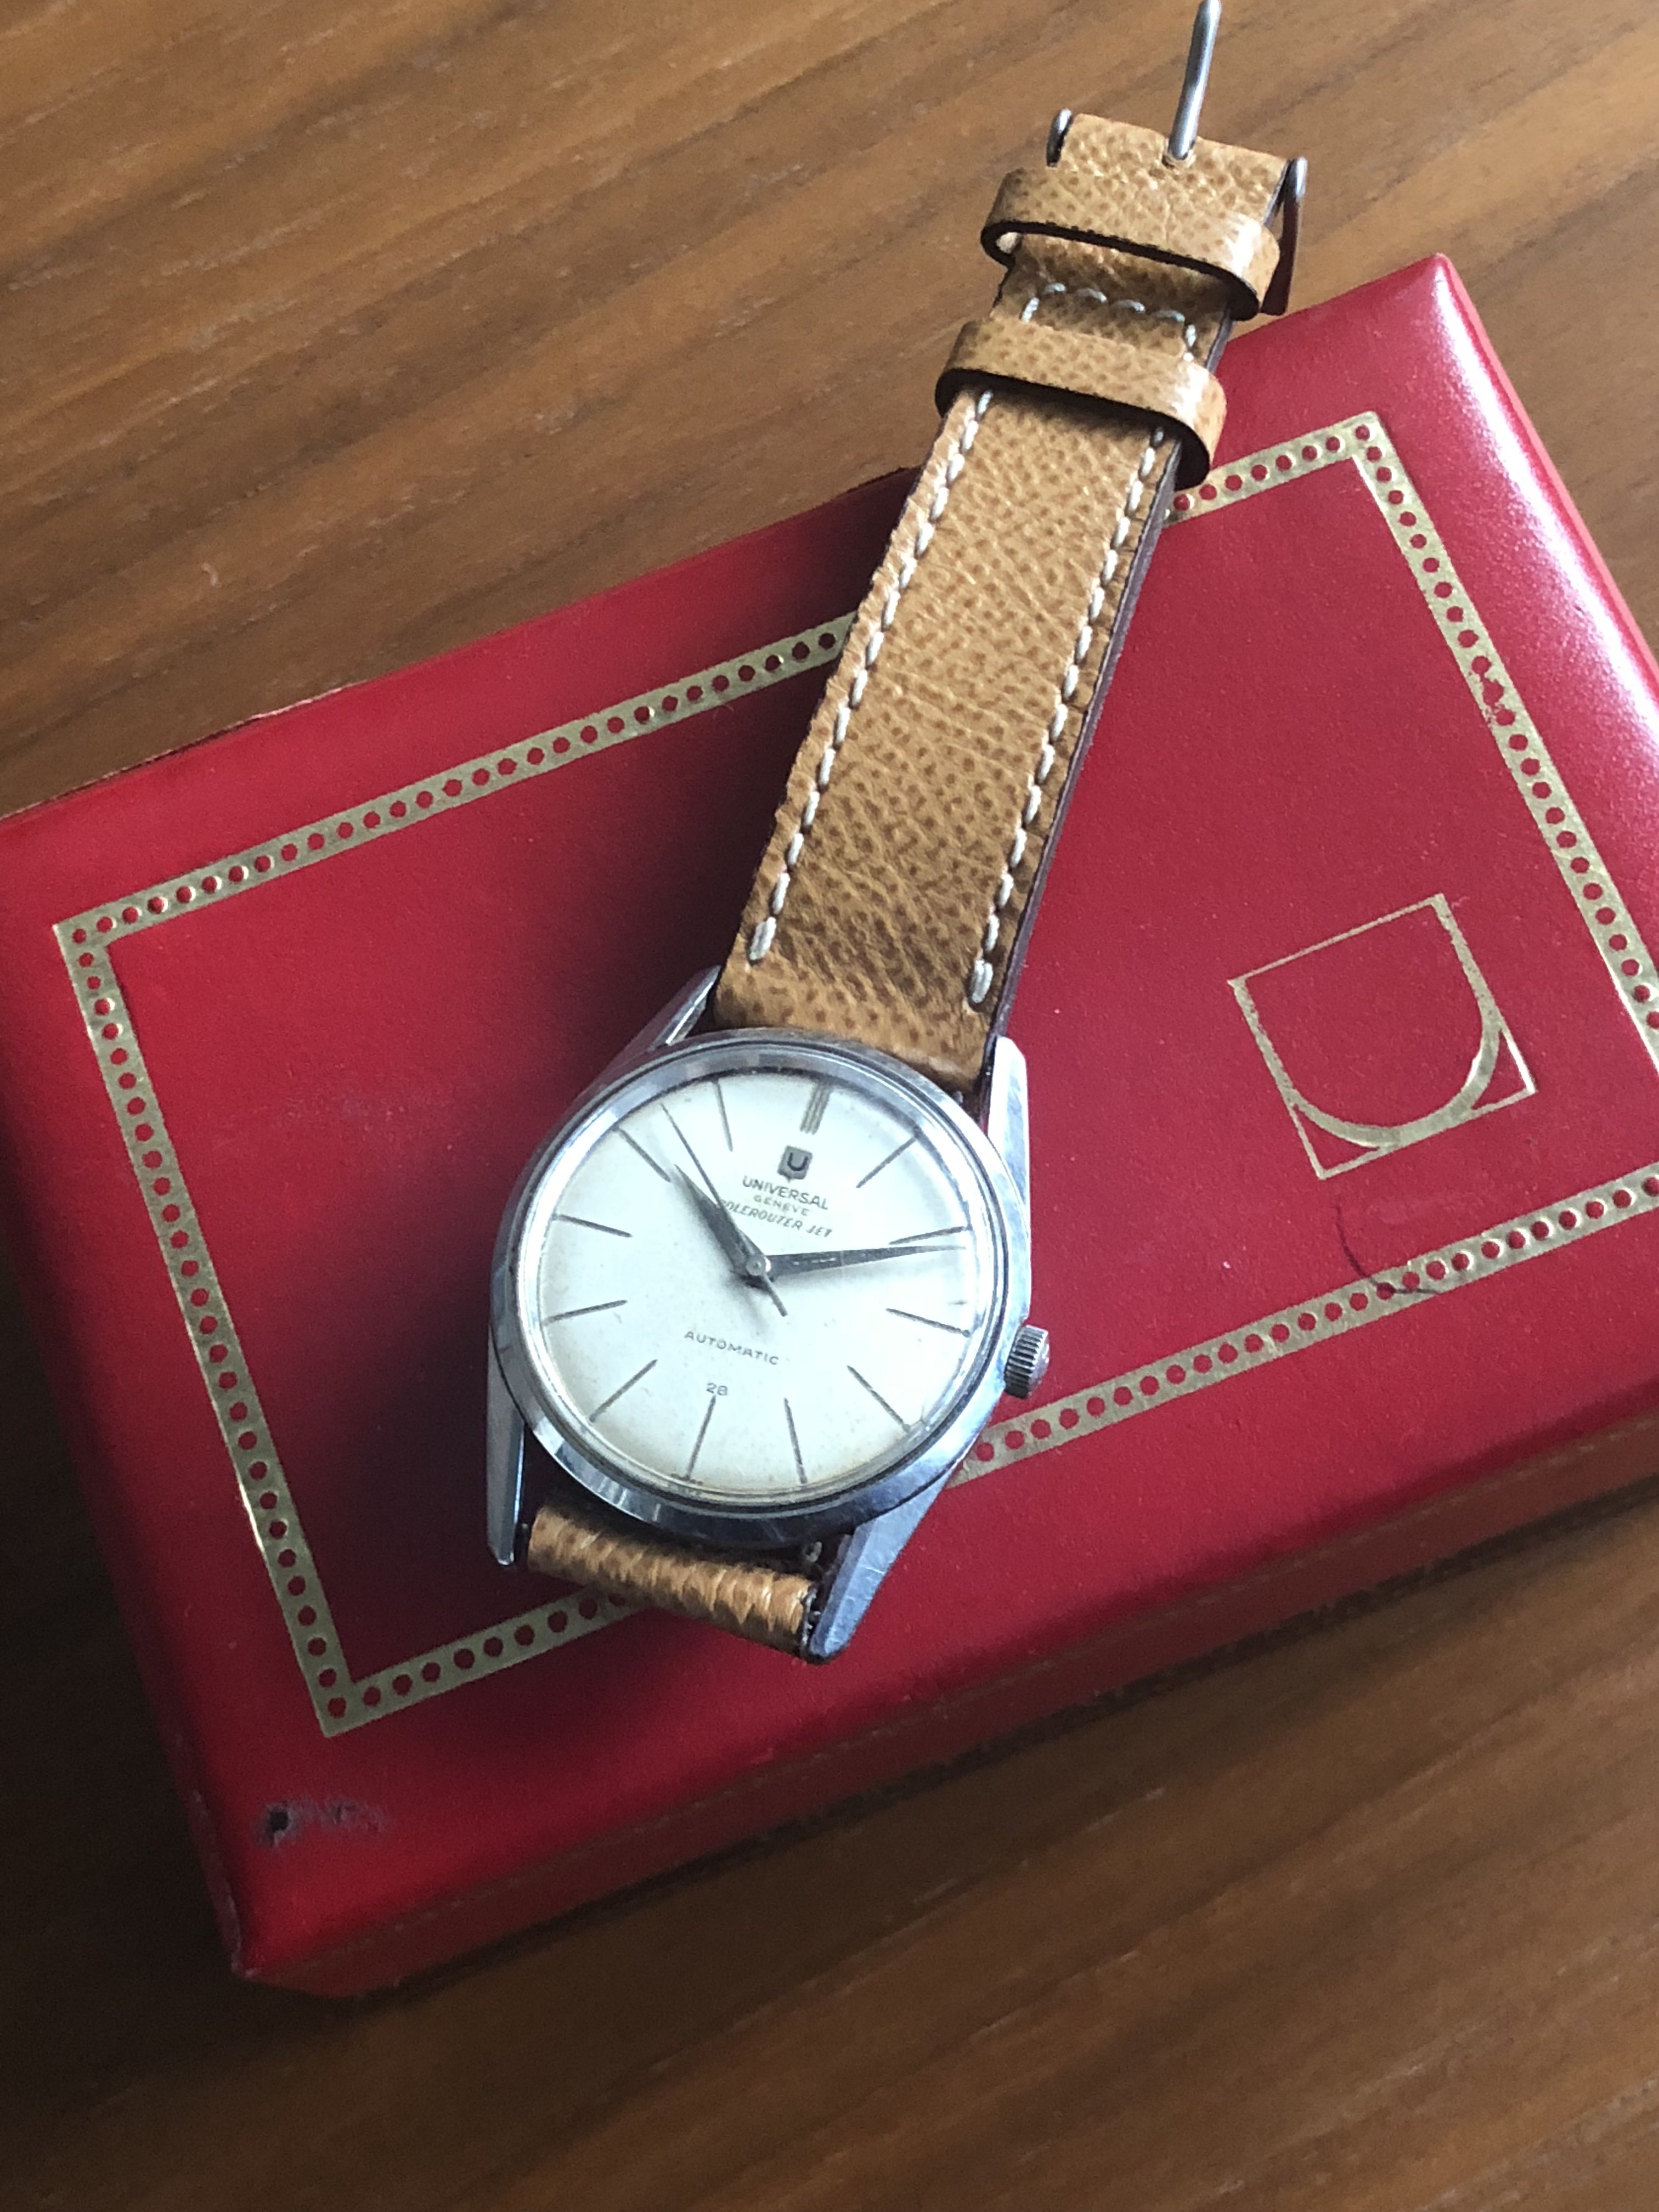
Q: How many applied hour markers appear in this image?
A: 12